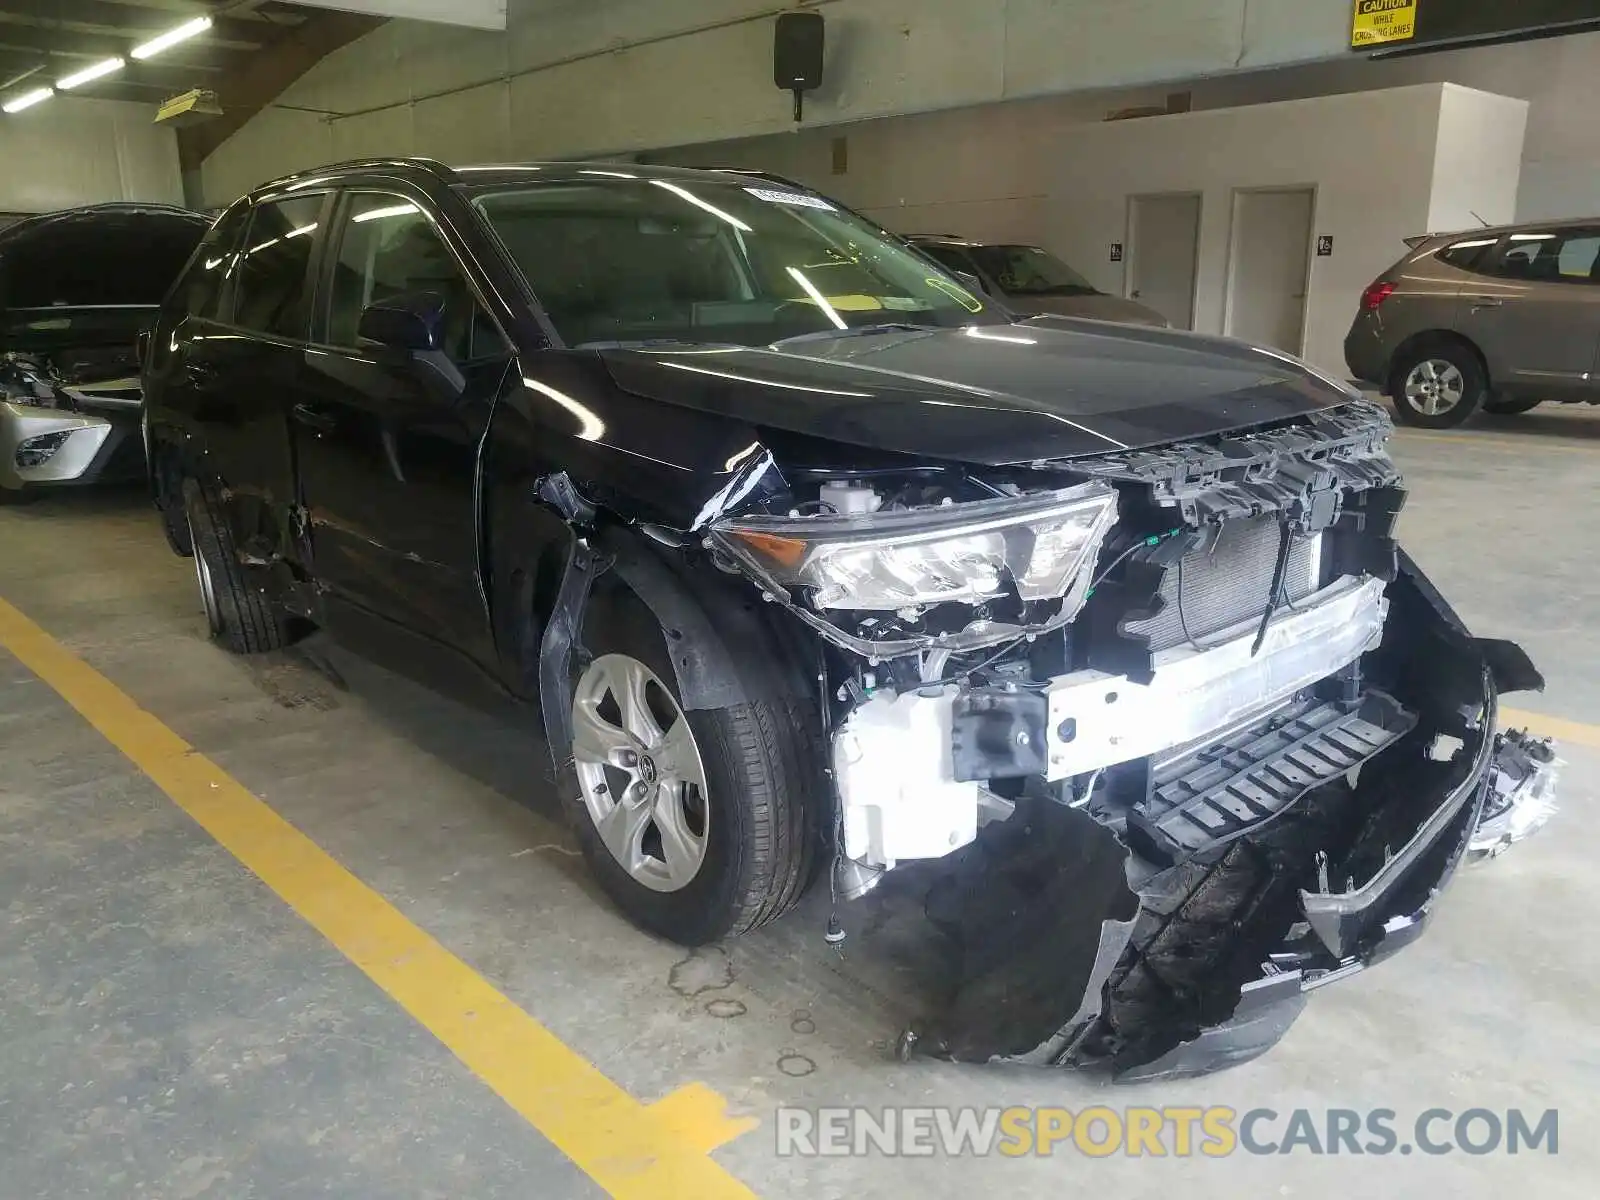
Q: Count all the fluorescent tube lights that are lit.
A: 3